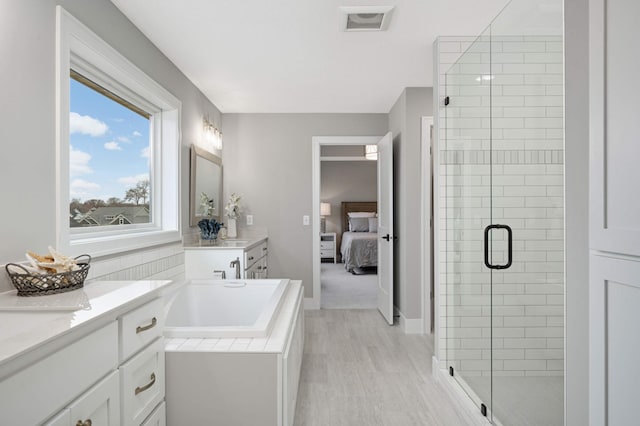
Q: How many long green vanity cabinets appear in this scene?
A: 0